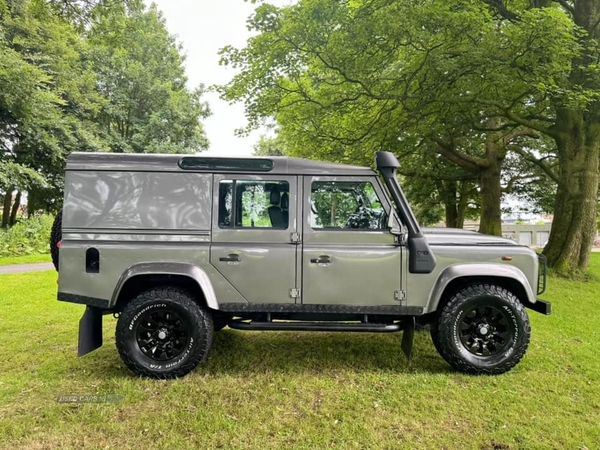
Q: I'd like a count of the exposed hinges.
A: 4